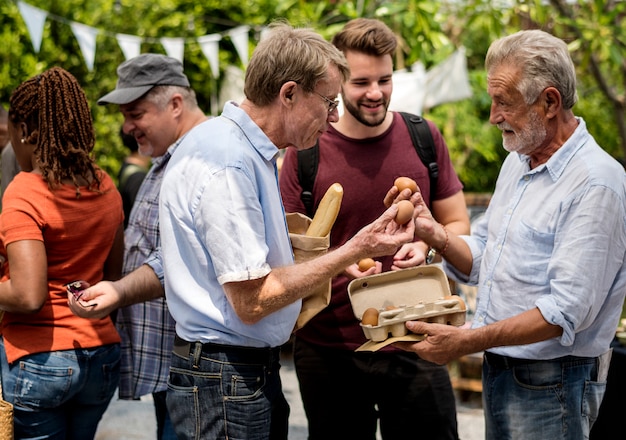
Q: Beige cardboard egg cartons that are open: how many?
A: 1